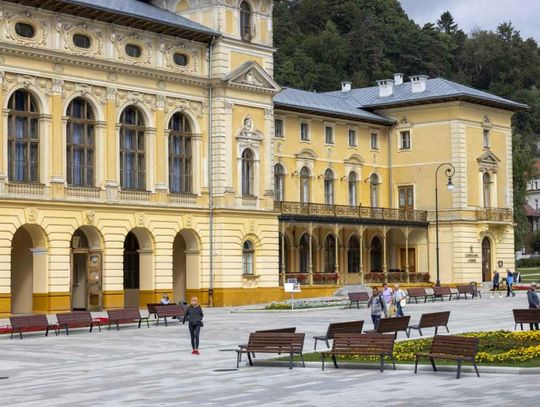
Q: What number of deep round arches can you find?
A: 4